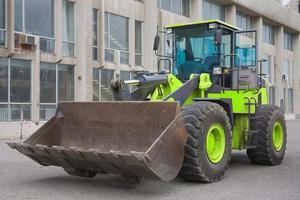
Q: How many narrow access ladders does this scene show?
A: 1